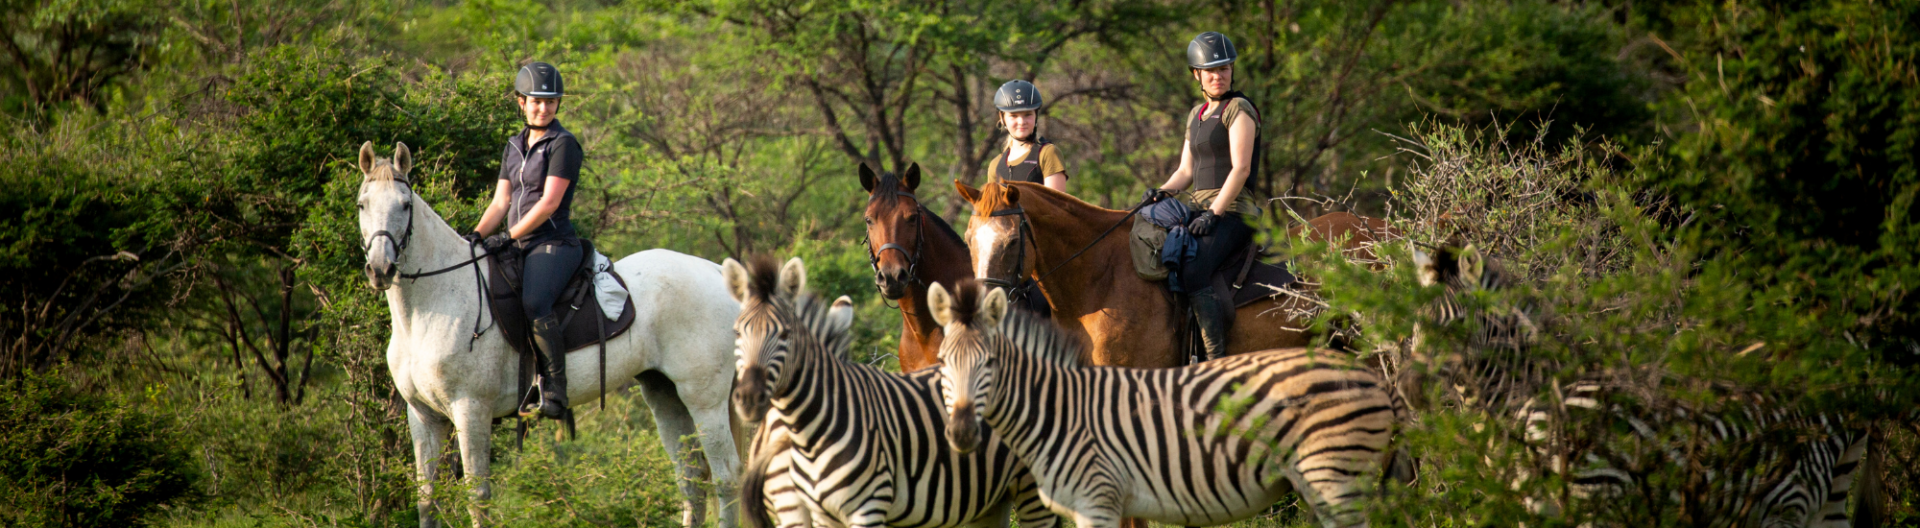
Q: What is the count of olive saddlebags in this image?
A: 1